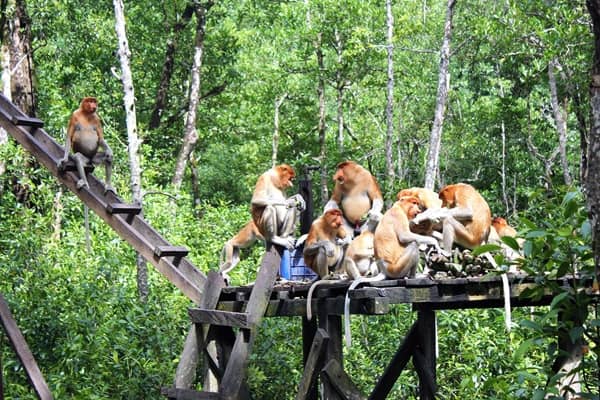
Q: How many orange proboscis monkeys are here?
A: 10